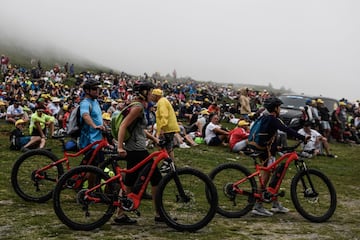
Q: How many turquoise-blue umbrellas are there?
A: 0